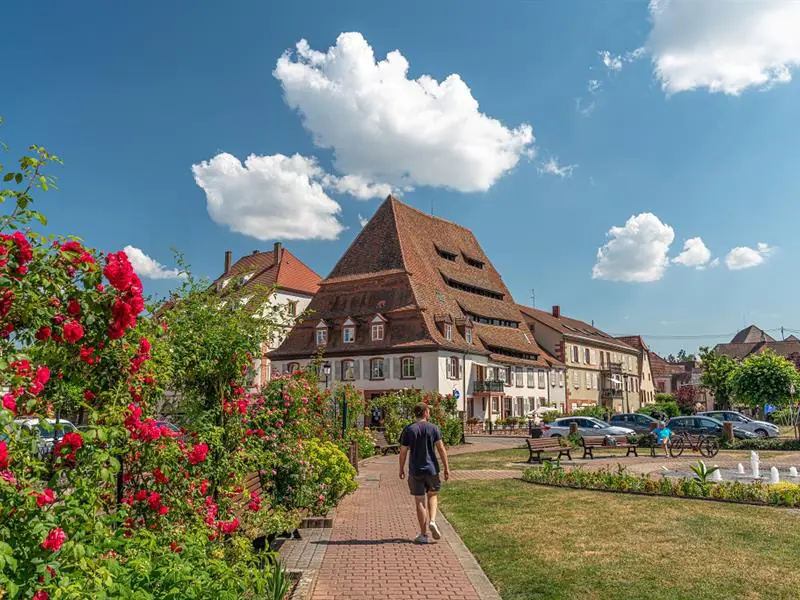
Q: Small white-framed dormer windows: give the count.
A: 5